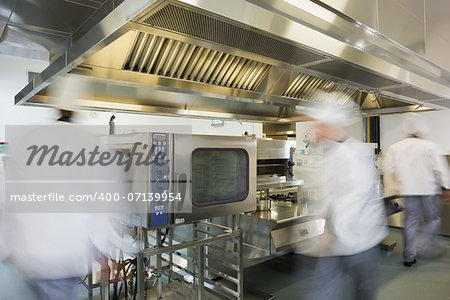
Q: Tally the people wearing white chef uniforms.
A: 3